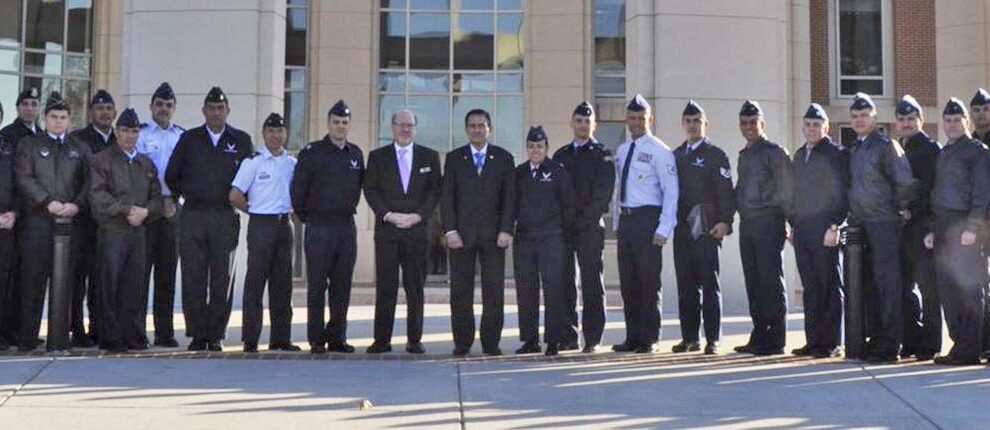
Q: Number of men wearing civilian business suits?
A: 2